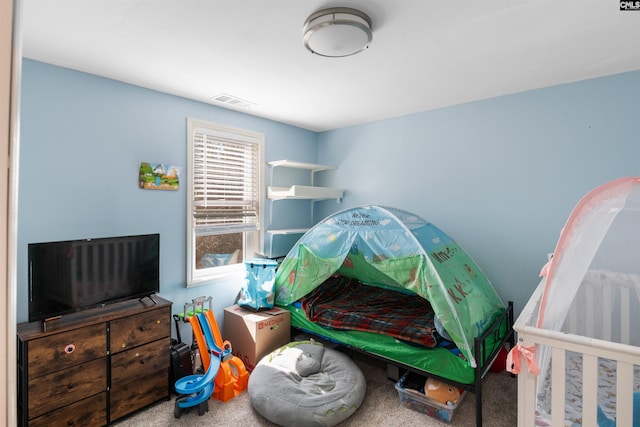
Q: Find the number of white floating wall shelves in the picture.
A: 3